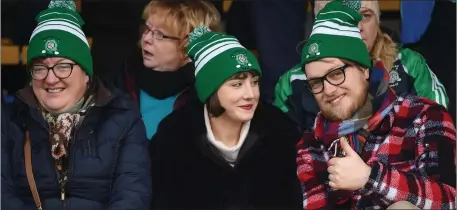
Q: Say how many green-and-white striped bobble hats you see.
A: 3